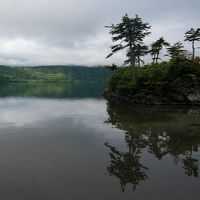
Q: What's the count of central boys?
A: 0